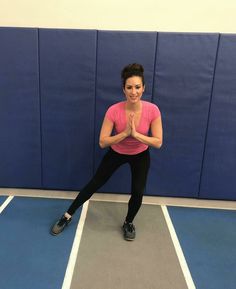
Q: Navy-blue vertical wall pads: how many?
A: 5